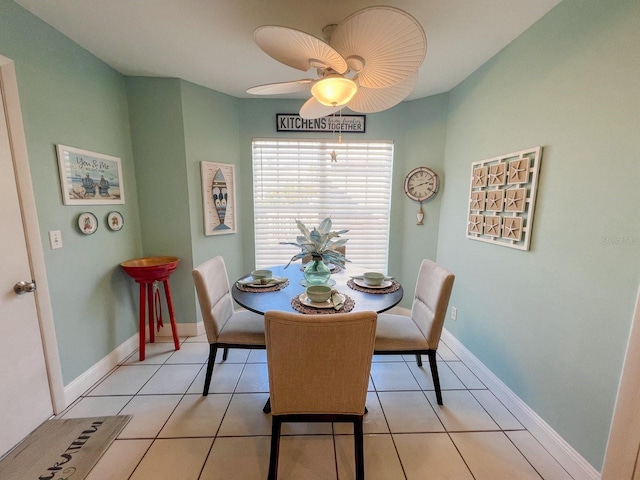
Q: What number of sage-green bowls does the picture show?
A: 3